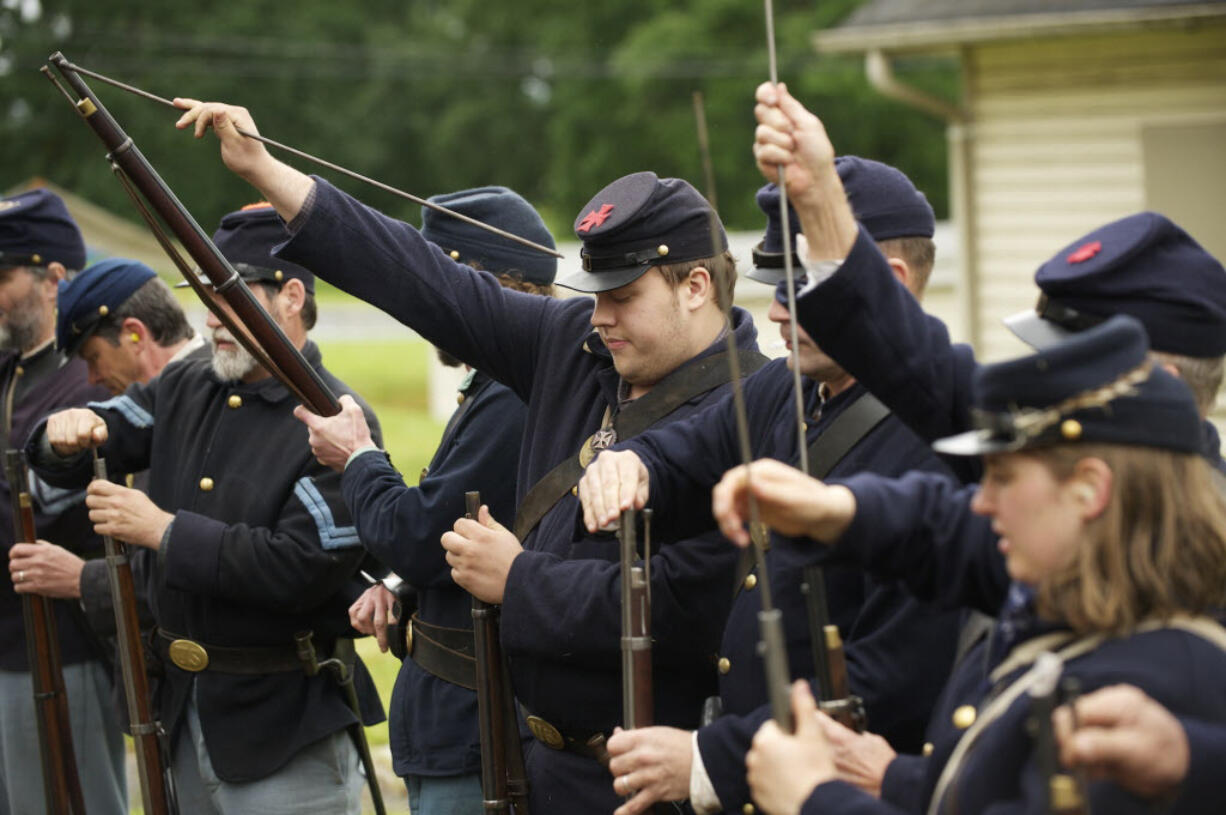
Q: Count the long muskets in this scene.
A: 8